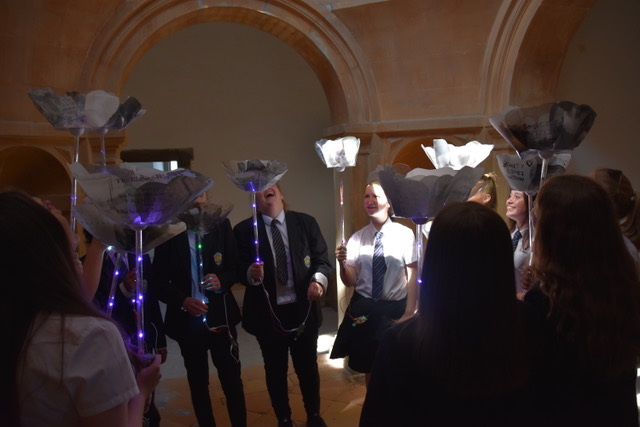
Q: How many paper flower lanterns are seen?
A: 11